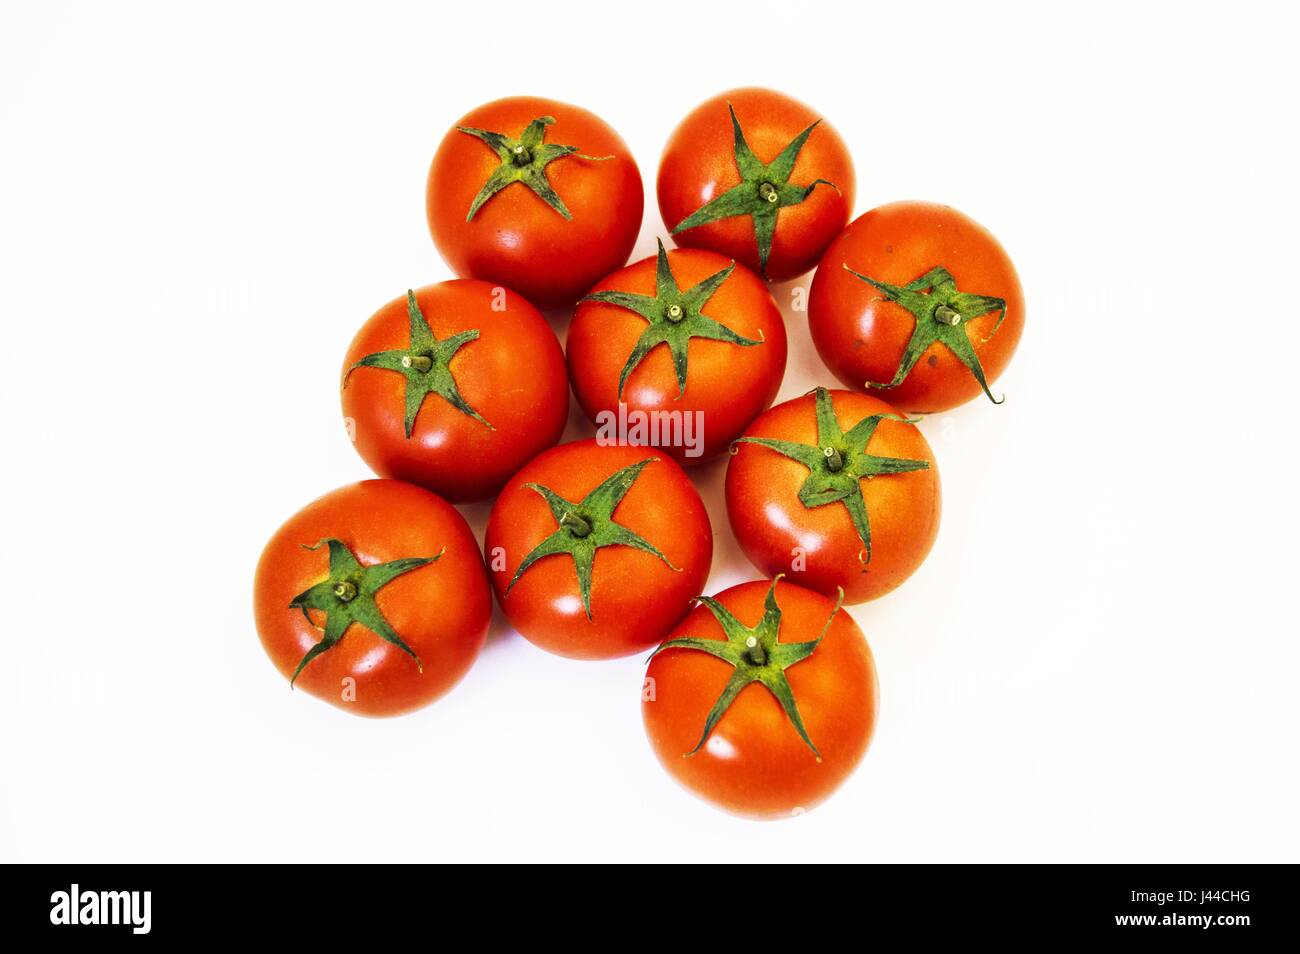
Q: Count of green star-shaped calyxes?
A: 9